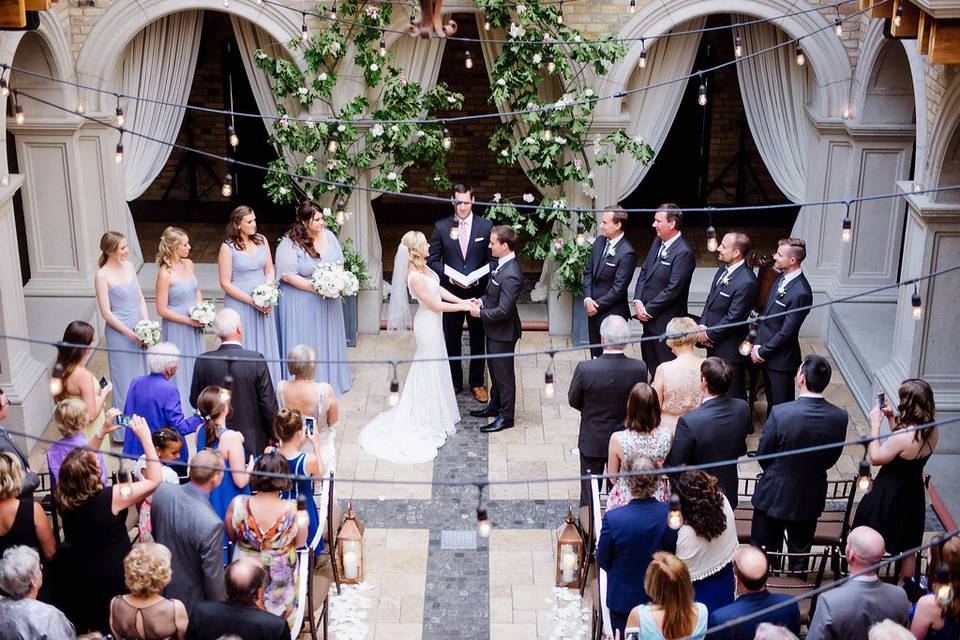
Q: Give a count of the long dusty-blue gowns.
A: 4